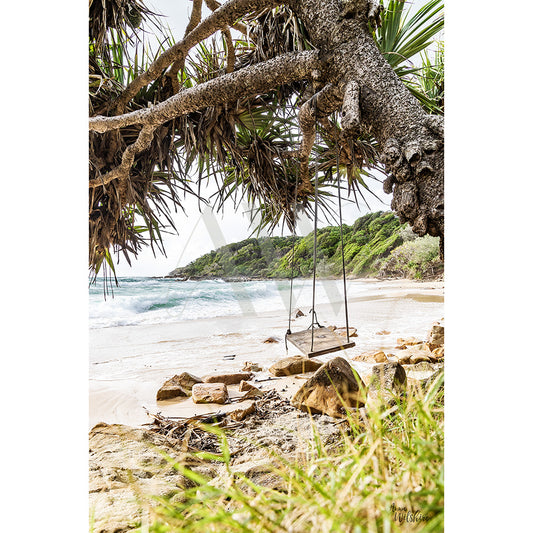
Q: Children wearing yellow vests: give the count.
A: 0